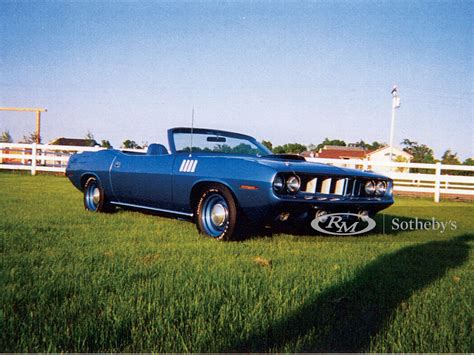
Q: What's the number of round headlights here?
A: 4